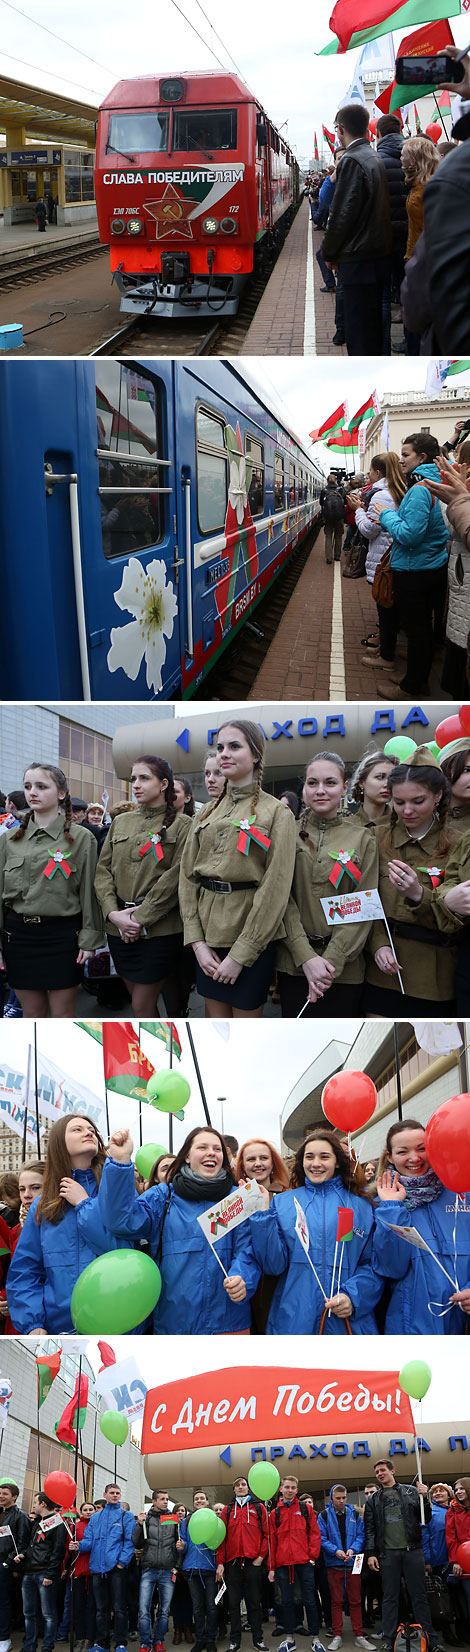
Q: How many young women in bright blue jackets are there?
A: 4